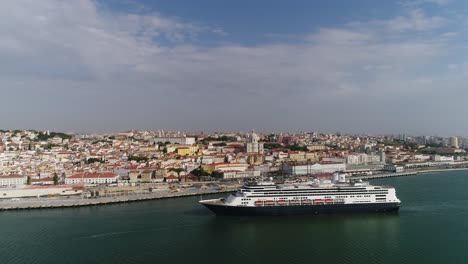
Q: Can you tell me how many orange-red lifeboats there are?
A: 7